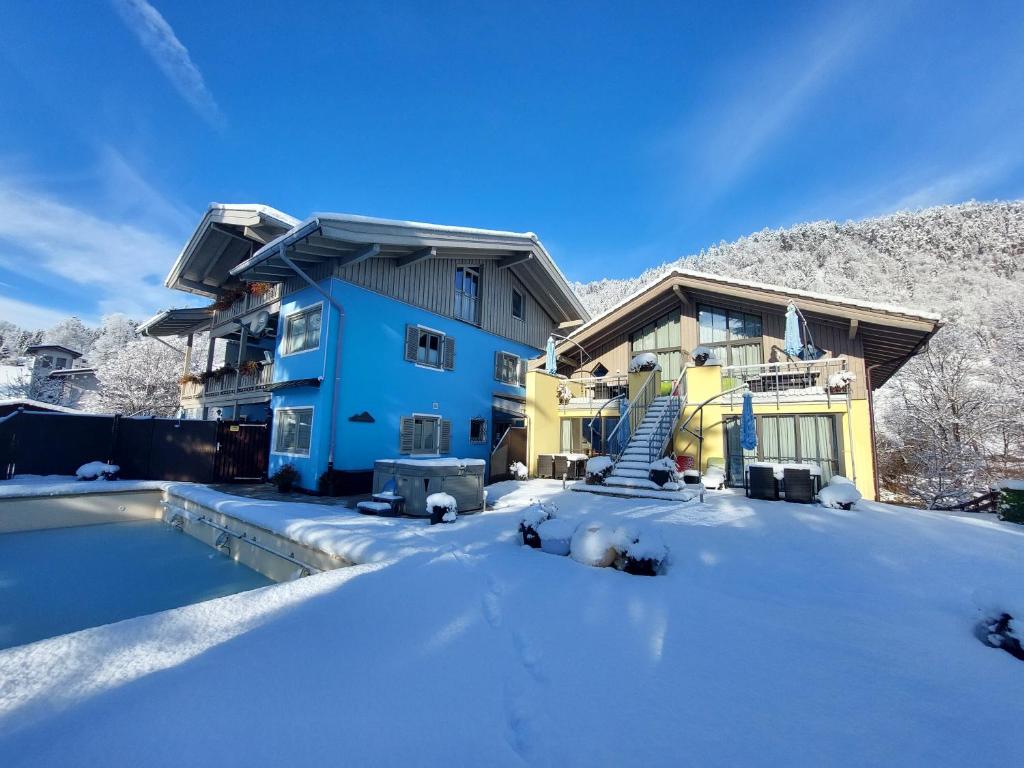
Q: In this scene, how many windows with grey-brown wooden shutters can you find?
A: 3